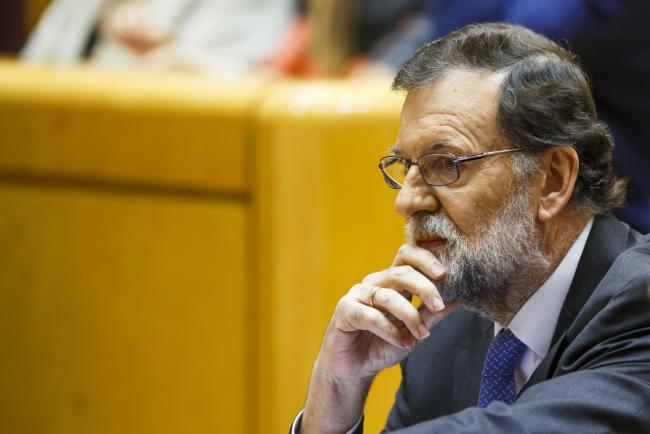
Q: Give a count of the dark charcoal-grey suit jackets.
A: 1